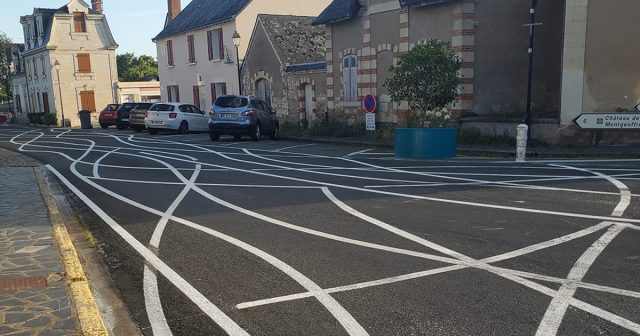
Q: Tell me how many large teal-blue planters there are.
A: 1